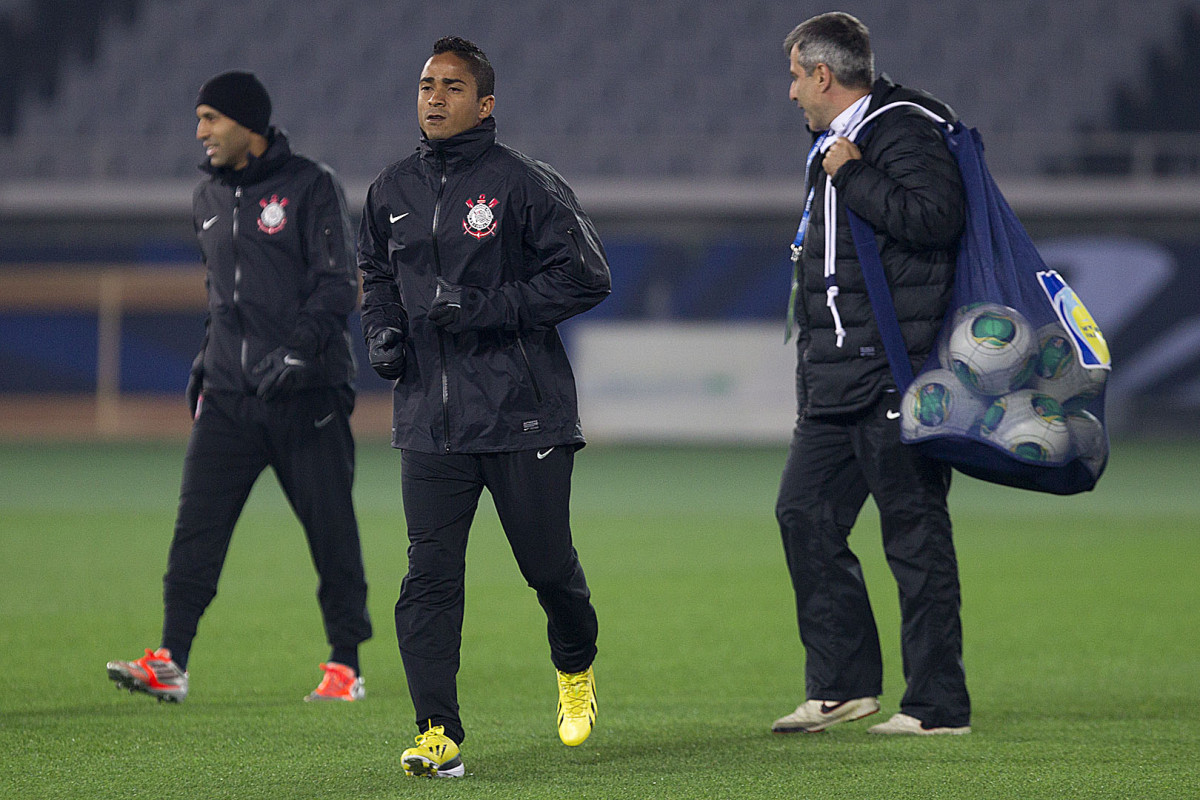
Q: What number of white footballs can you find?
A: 5